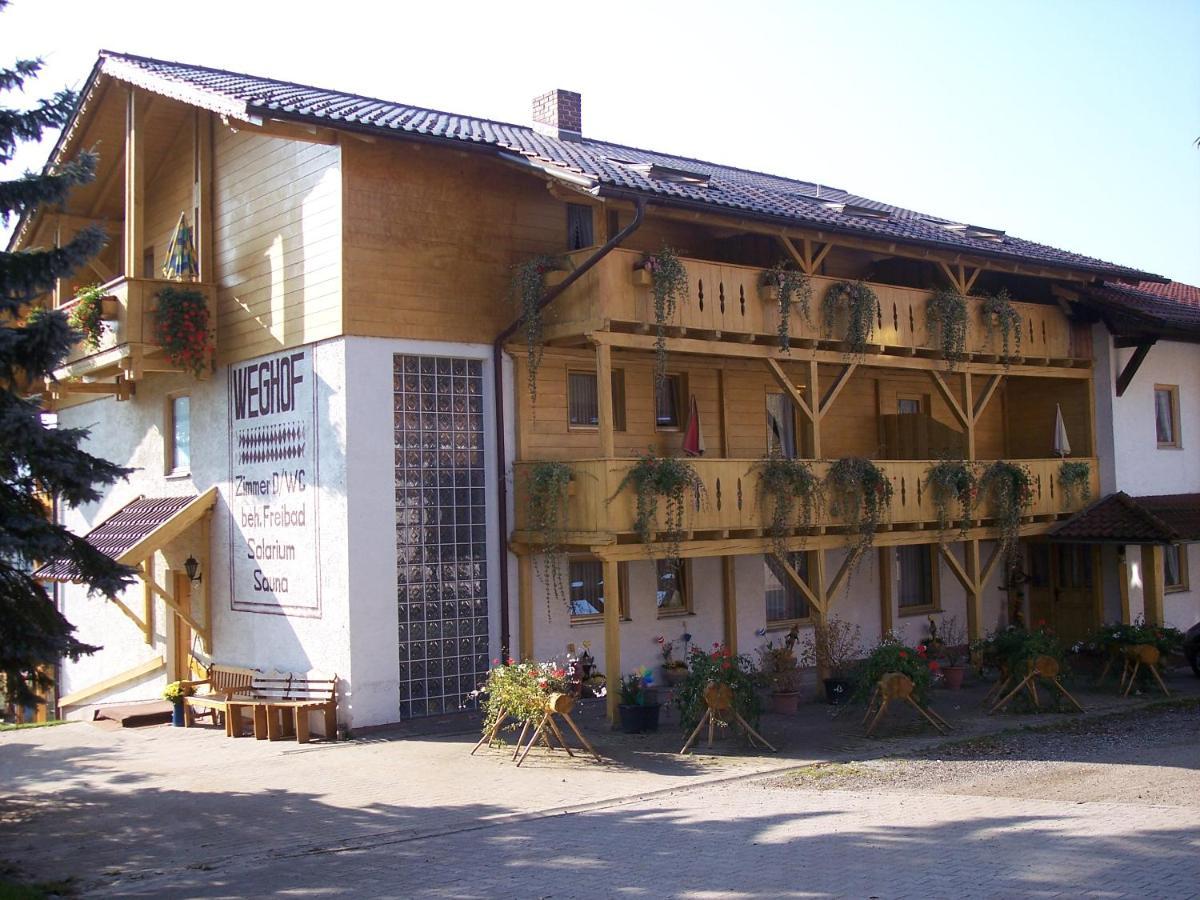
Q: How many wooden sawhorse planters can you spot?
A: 5